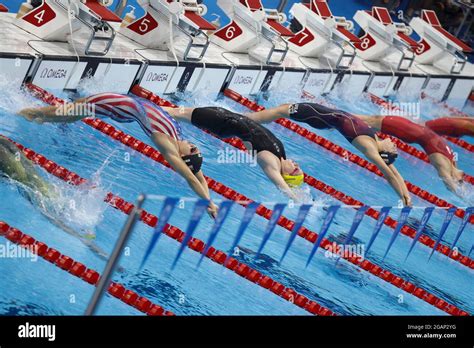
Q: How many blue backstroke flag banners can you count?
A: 13